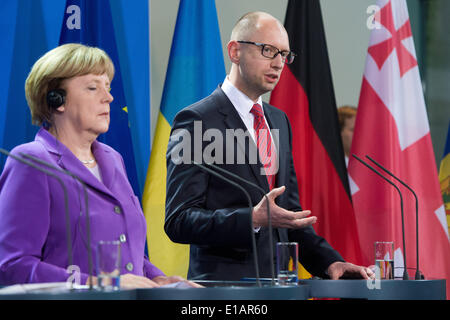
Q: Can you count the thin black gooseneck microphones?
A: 6